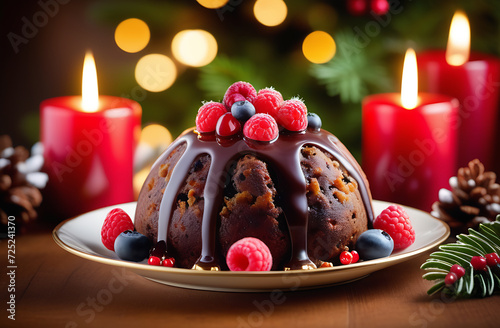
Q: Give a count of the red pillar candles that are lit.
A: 3